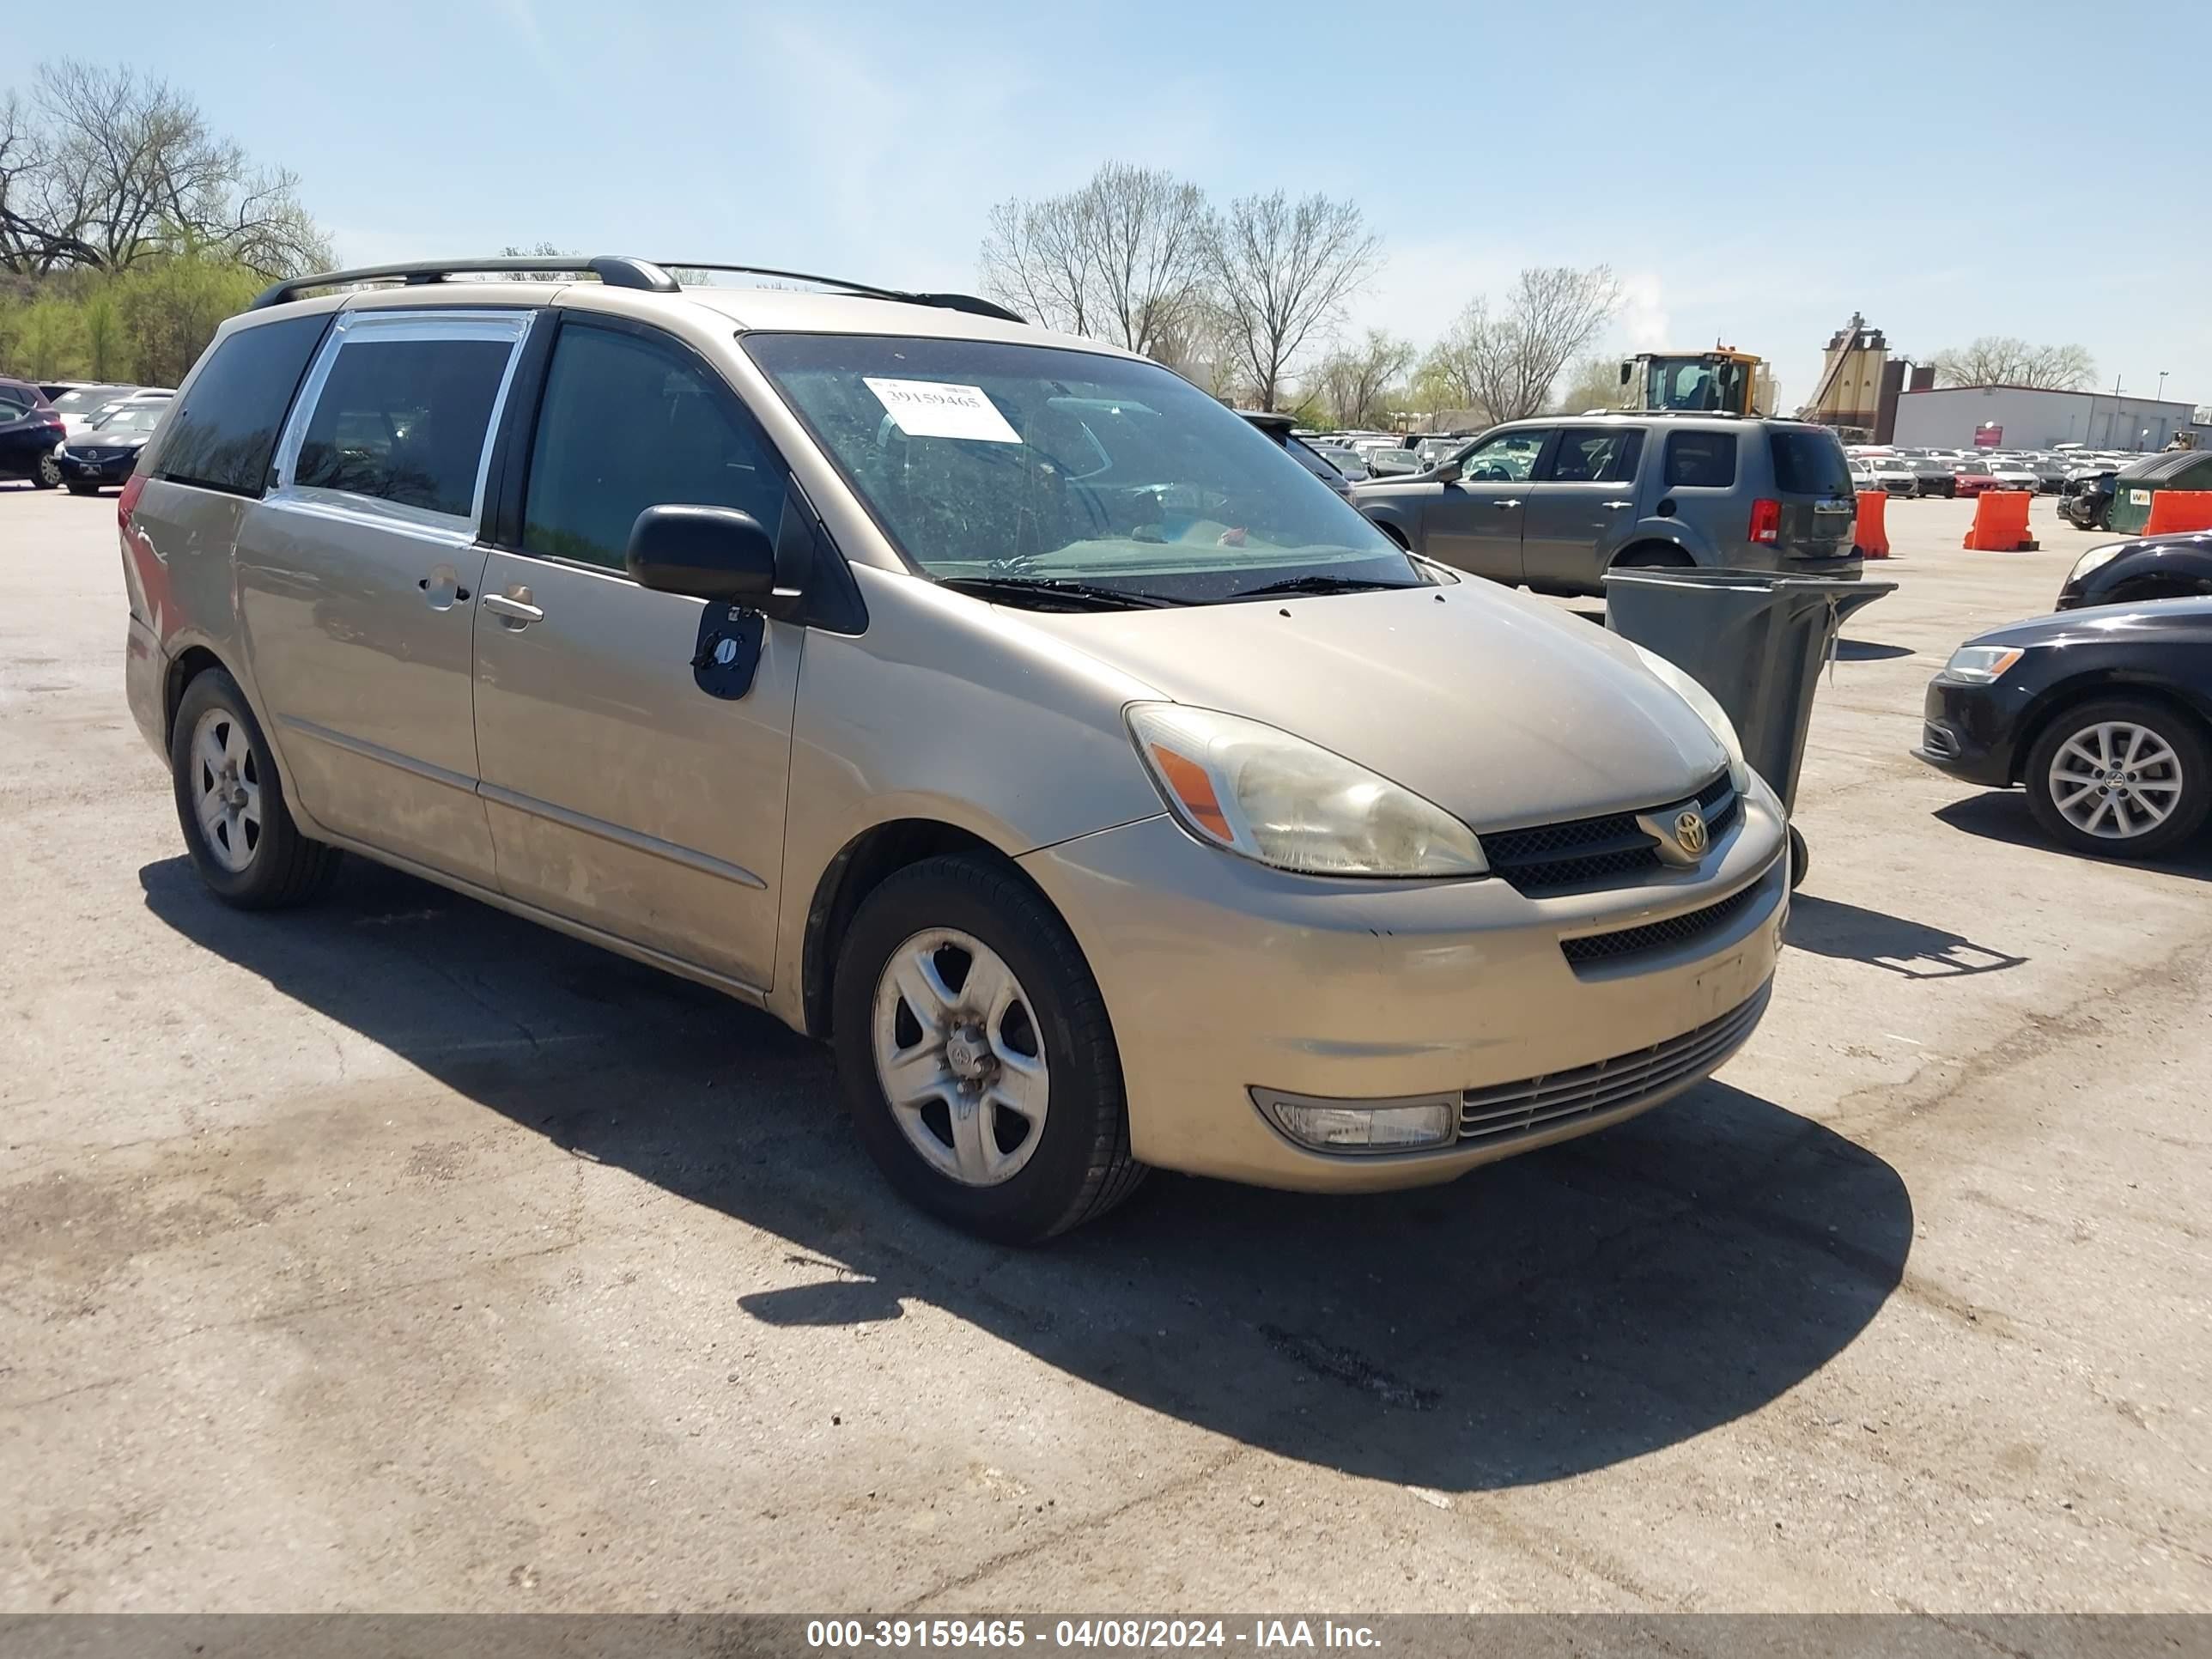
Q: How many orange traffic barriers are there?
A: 3